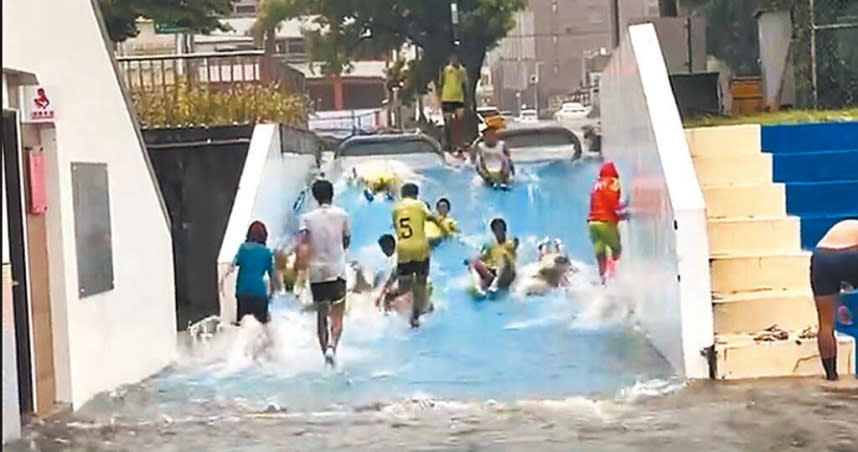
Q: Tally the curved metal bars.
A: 2